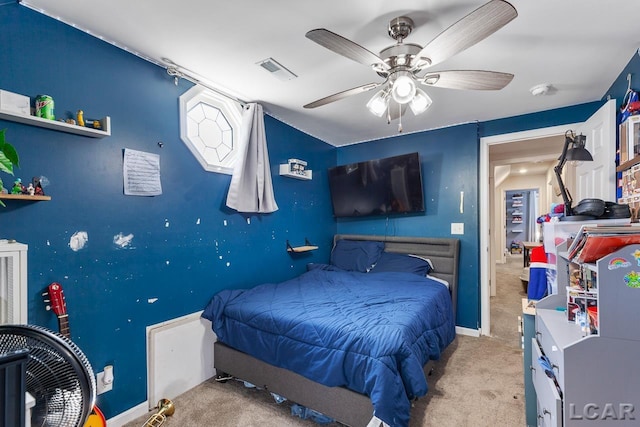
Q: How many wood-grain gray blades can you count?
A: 5